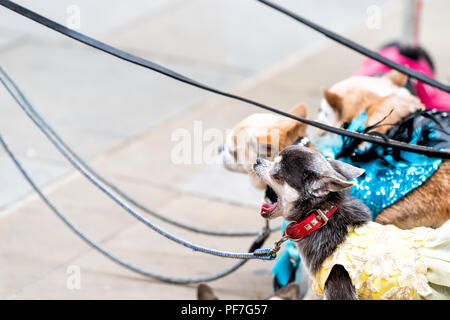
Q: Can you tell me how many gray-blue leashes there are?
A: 3